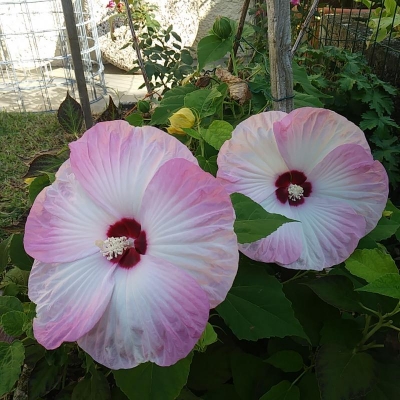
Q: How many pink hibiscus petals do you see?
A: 10